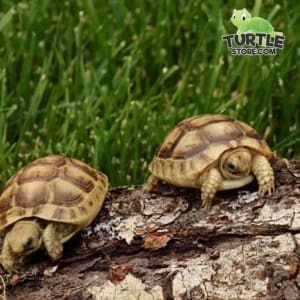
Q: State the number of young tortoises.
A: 2